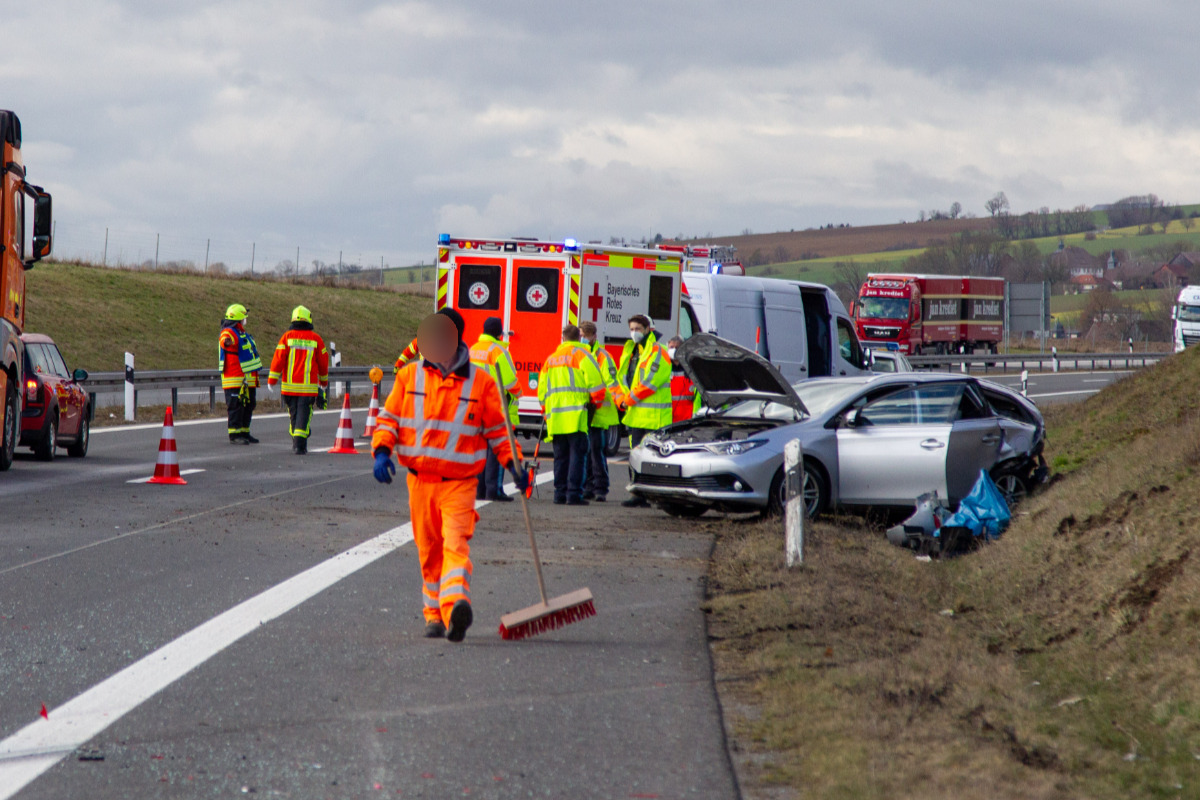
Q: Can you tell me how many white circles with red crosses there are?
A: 2